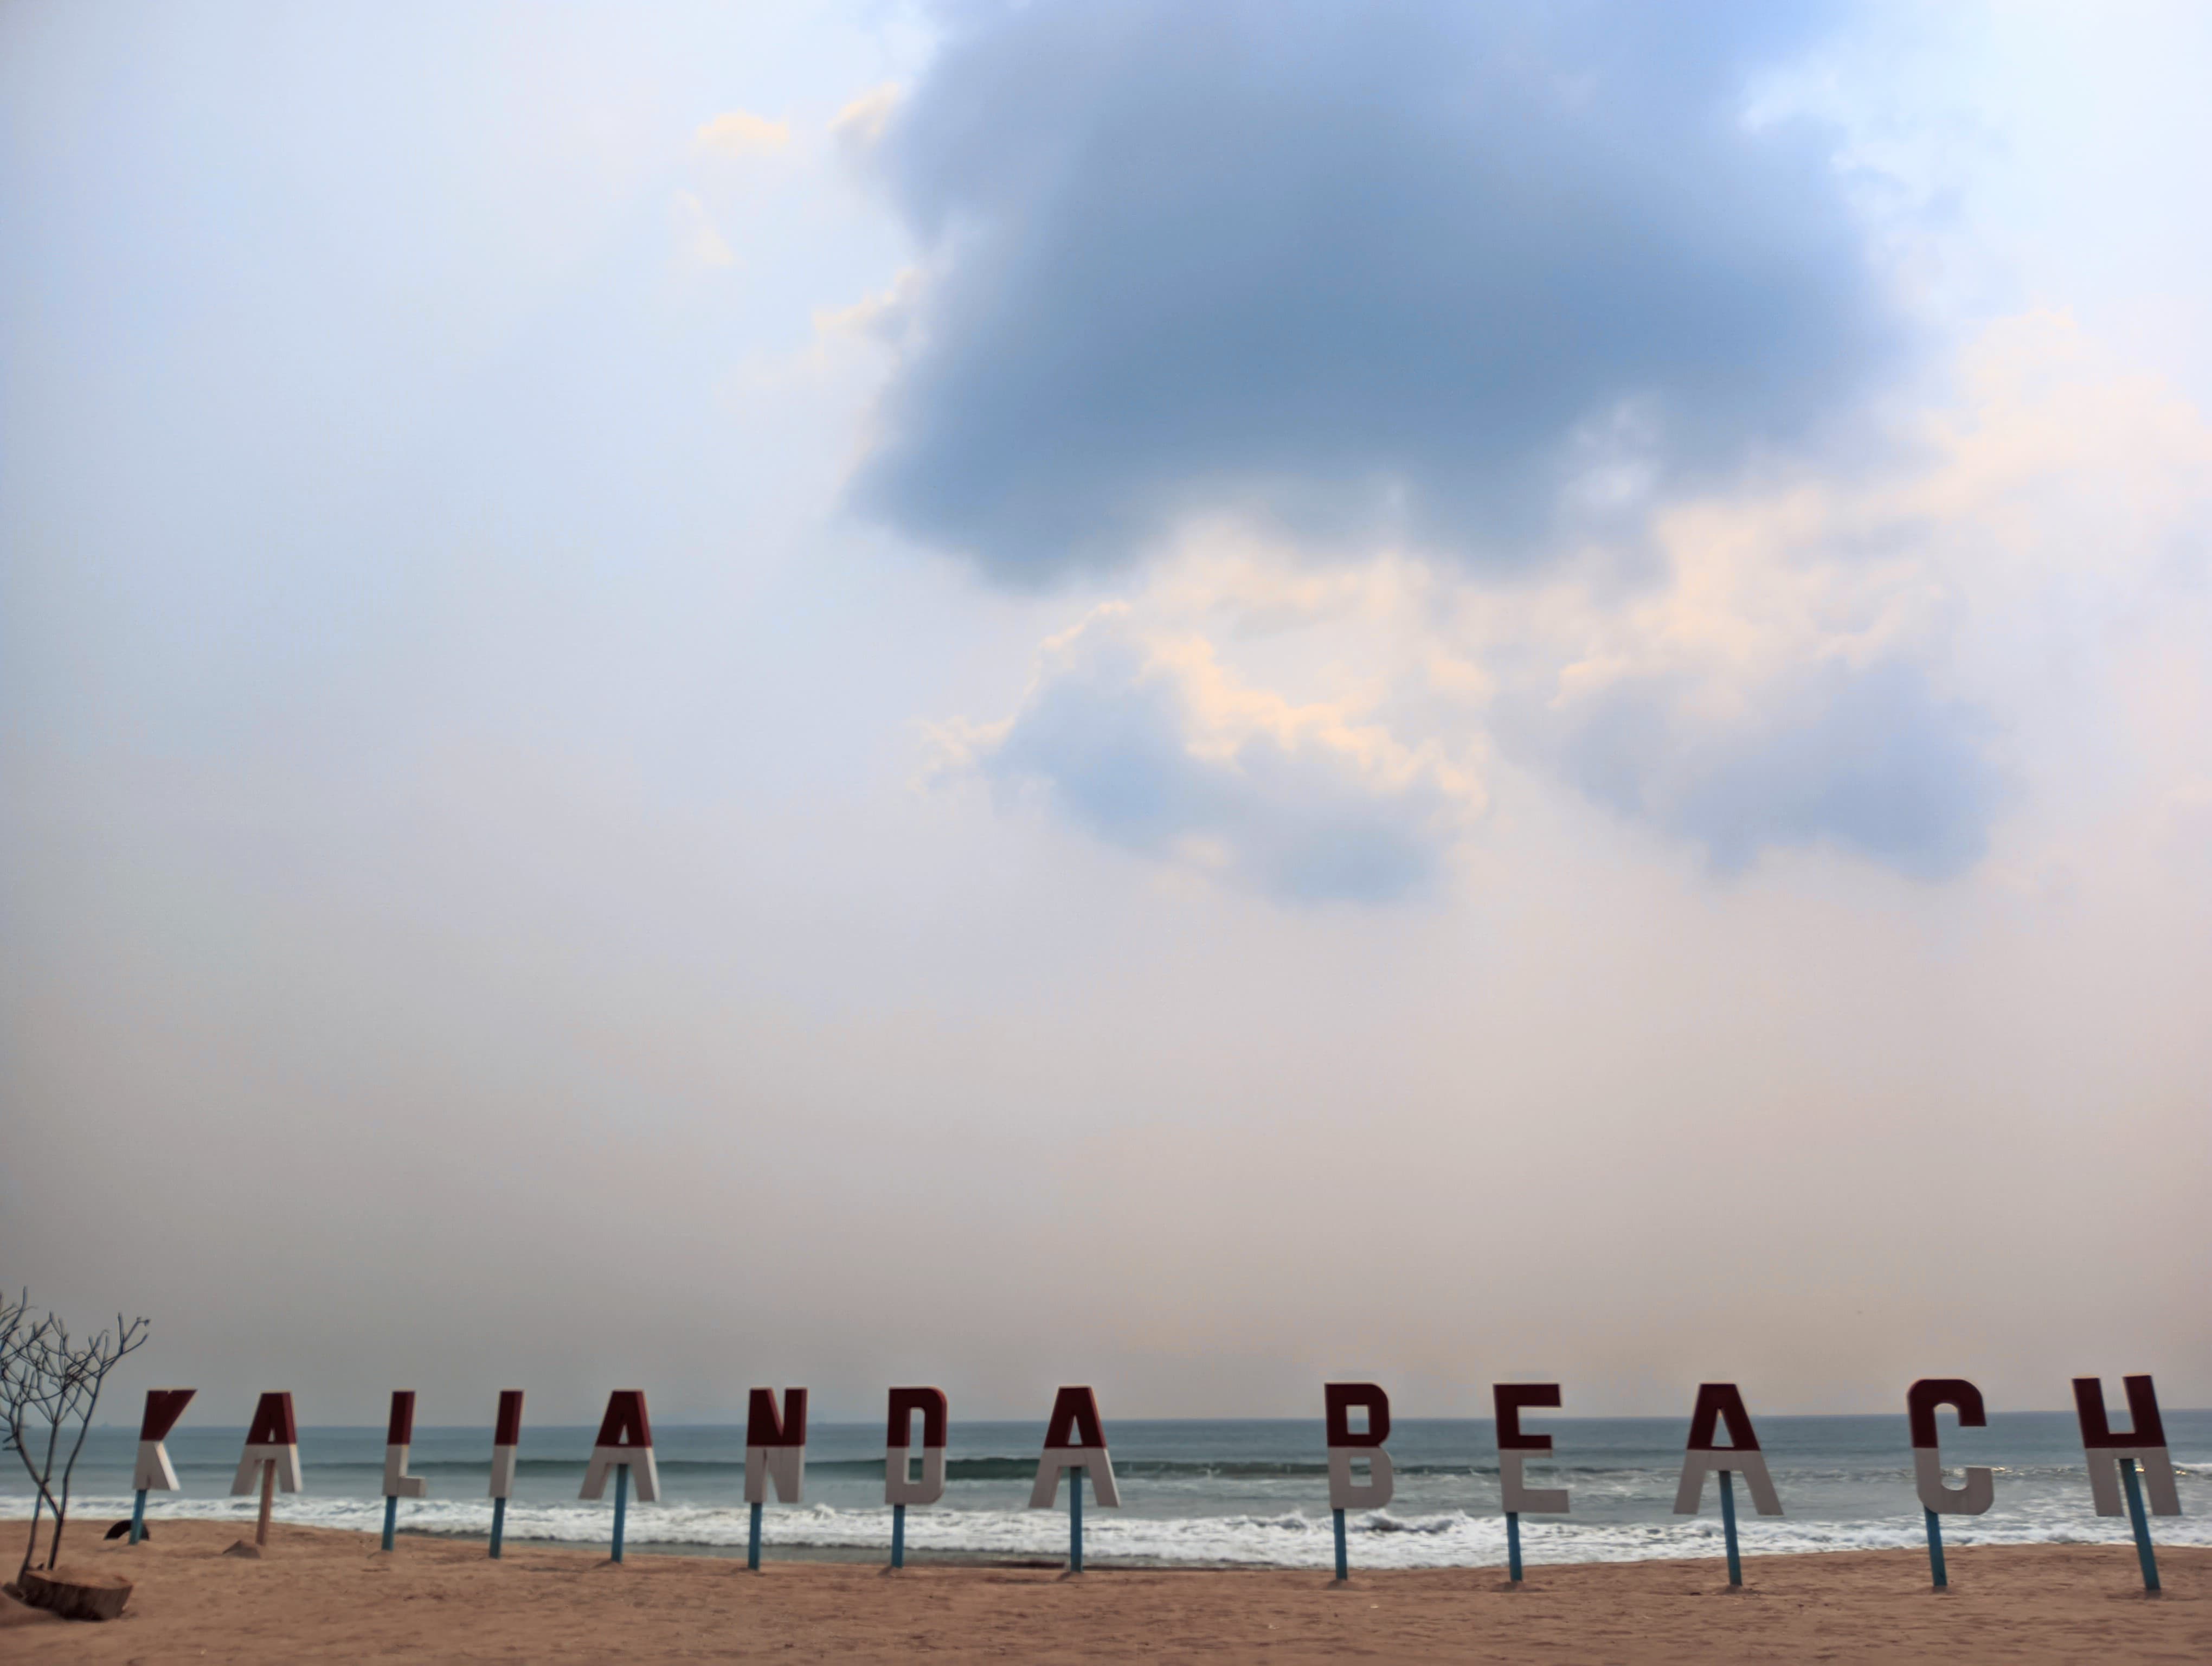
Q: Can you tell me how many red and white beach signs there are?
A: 13